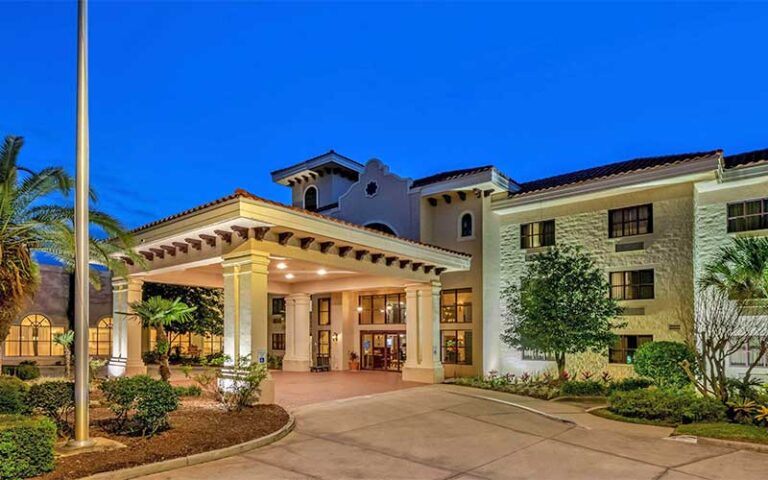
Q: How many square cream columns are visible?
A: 4